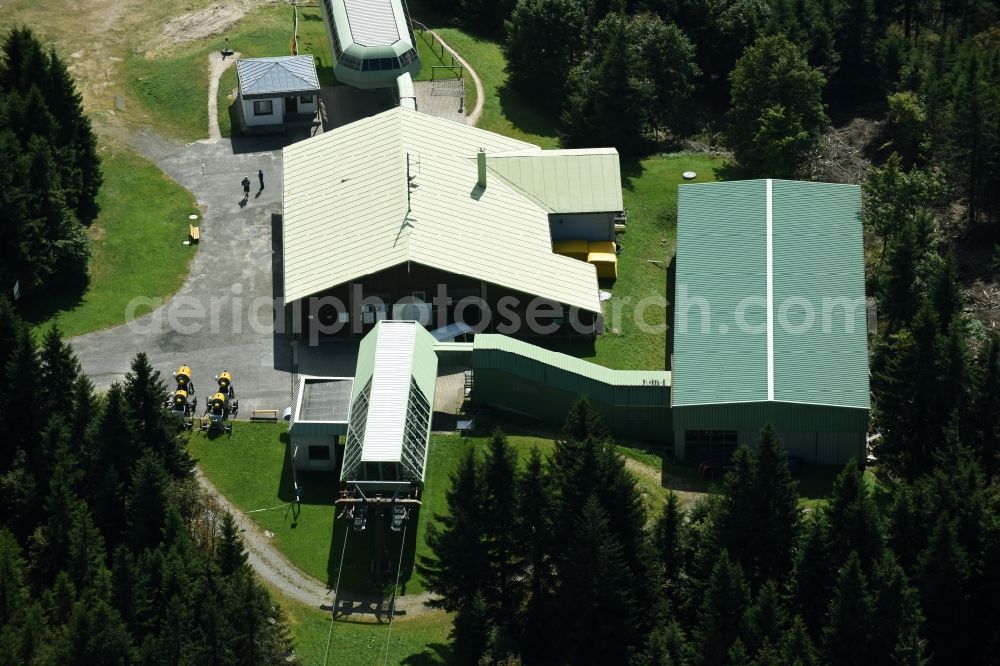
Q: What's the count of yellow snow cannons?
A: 4